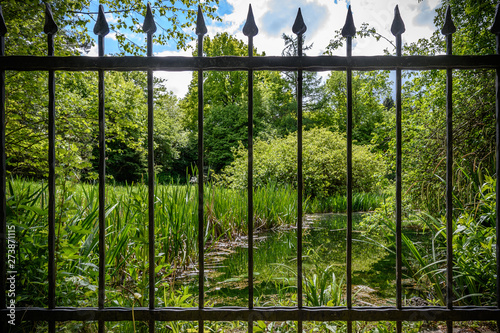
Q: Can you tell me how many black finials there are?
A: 11